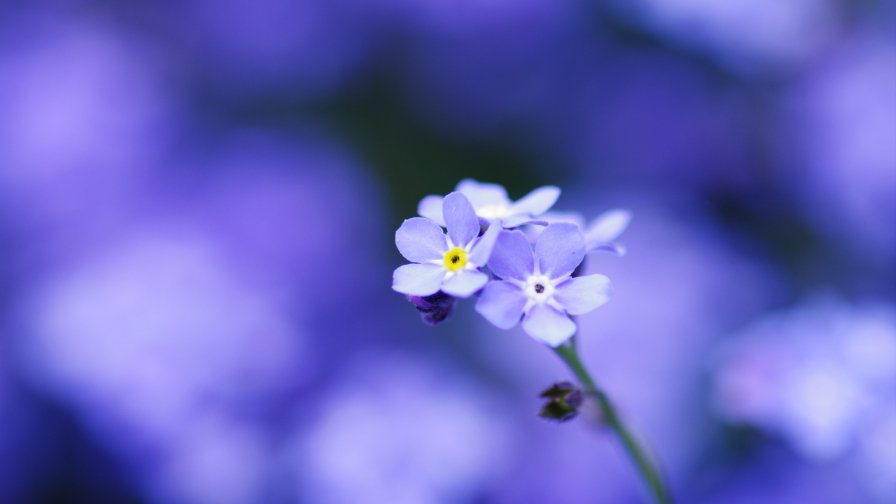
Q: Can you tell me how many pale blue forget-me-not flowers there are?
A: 4